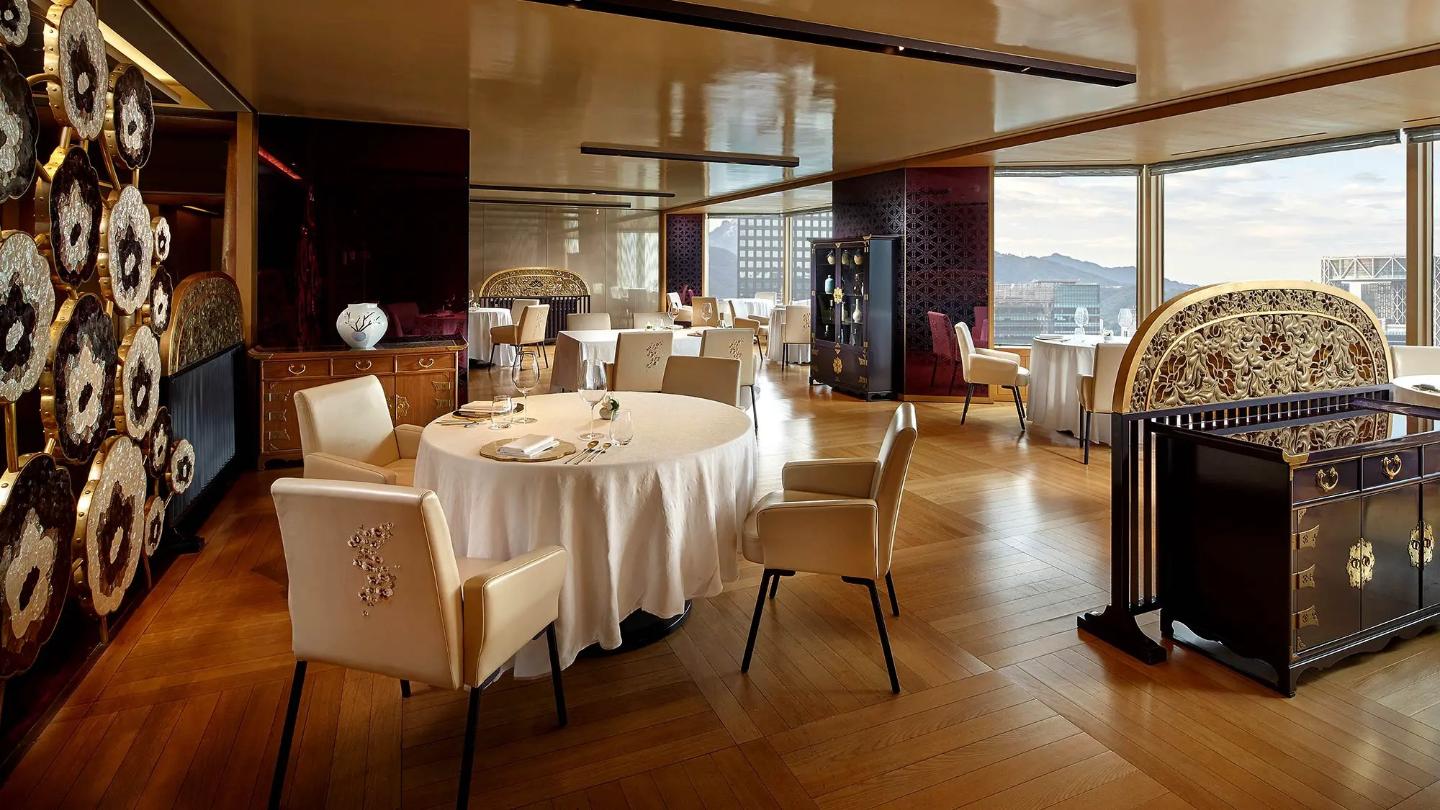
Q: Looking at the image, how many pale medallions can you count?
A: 9